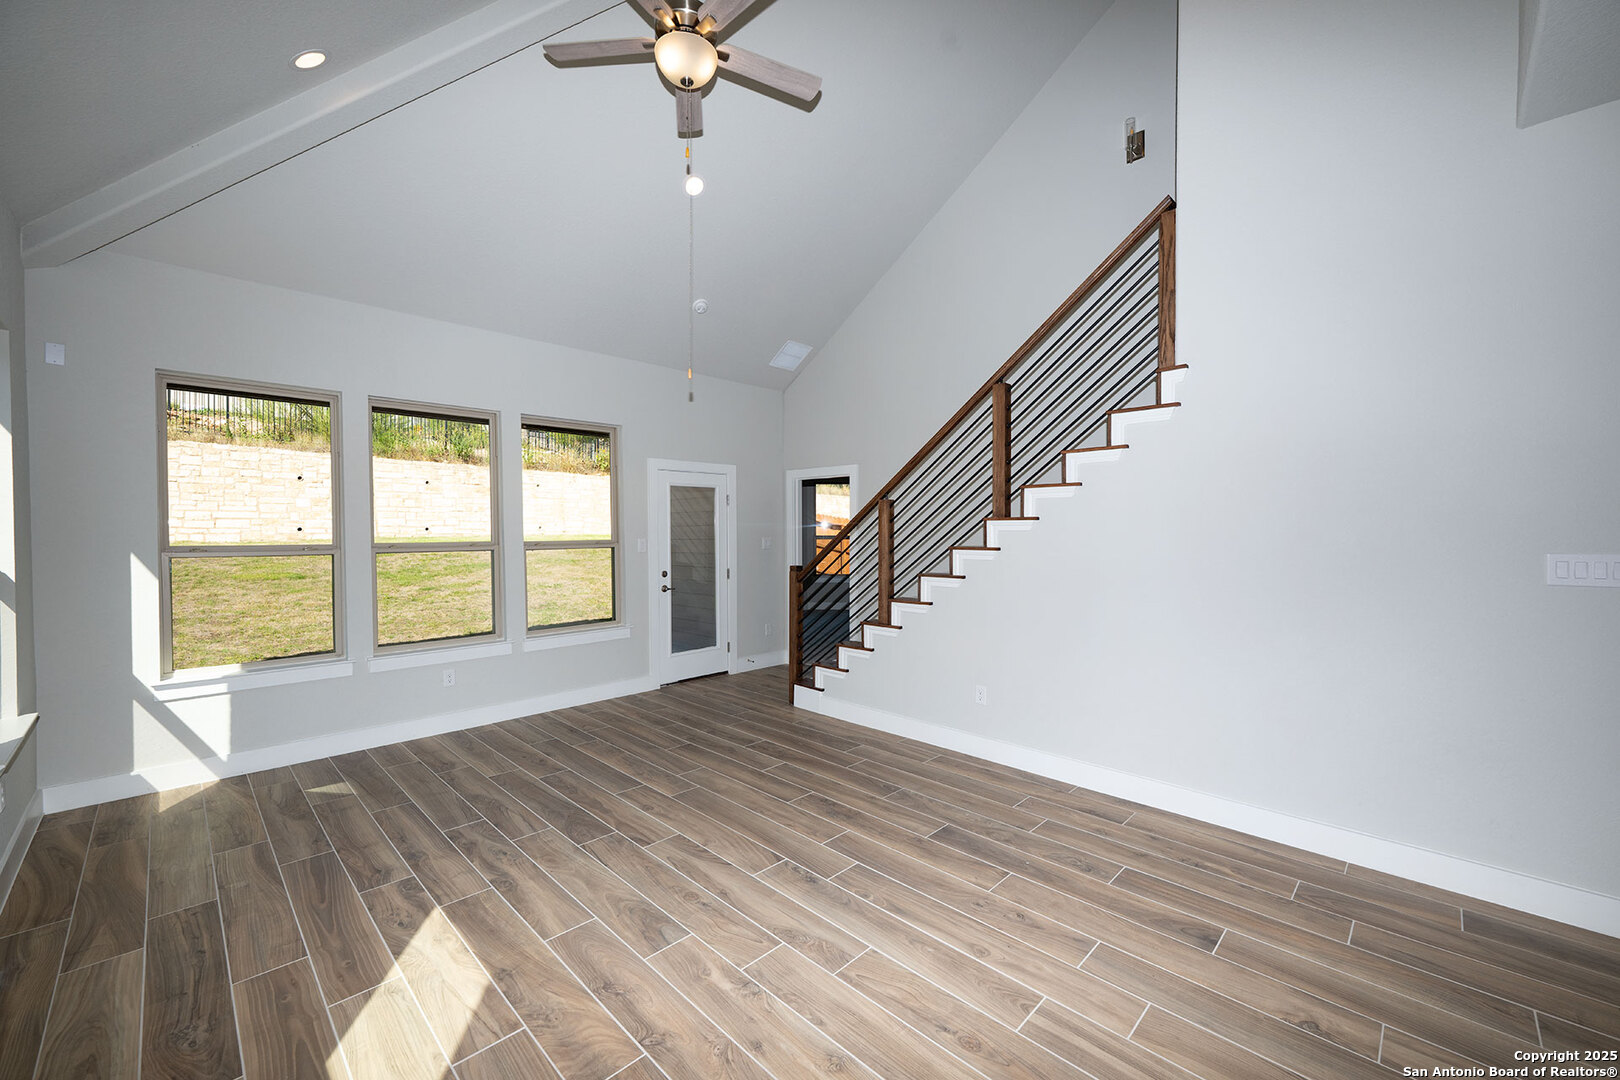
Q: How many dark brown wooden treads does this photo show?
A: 12